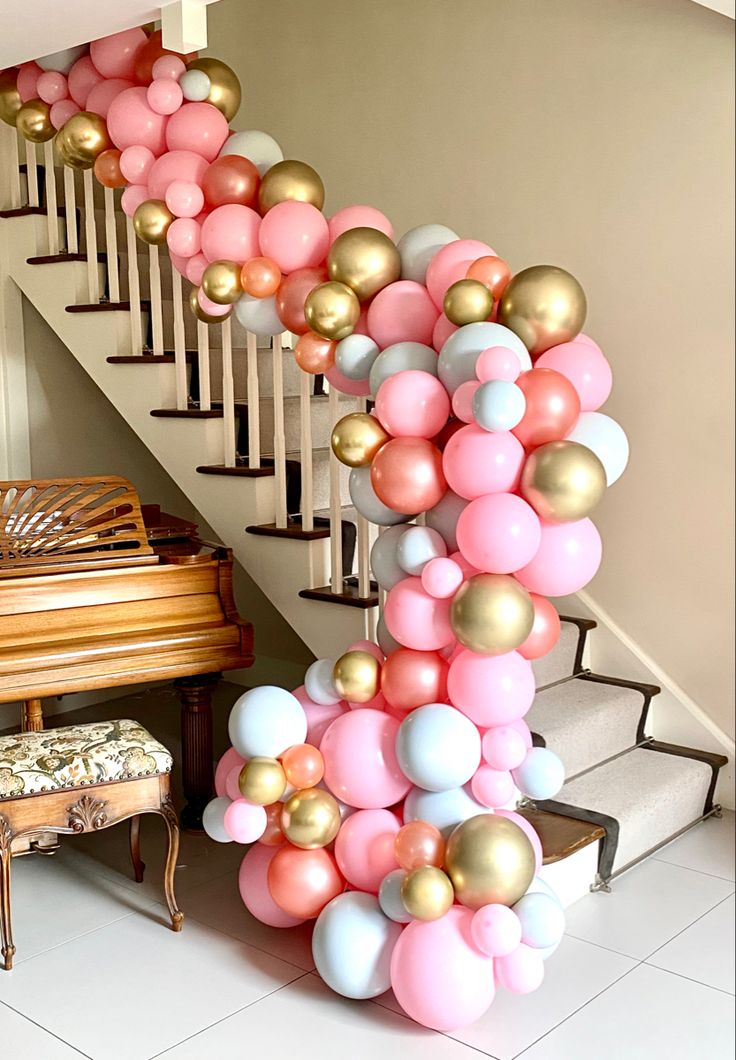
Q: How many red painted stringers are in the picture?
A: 0